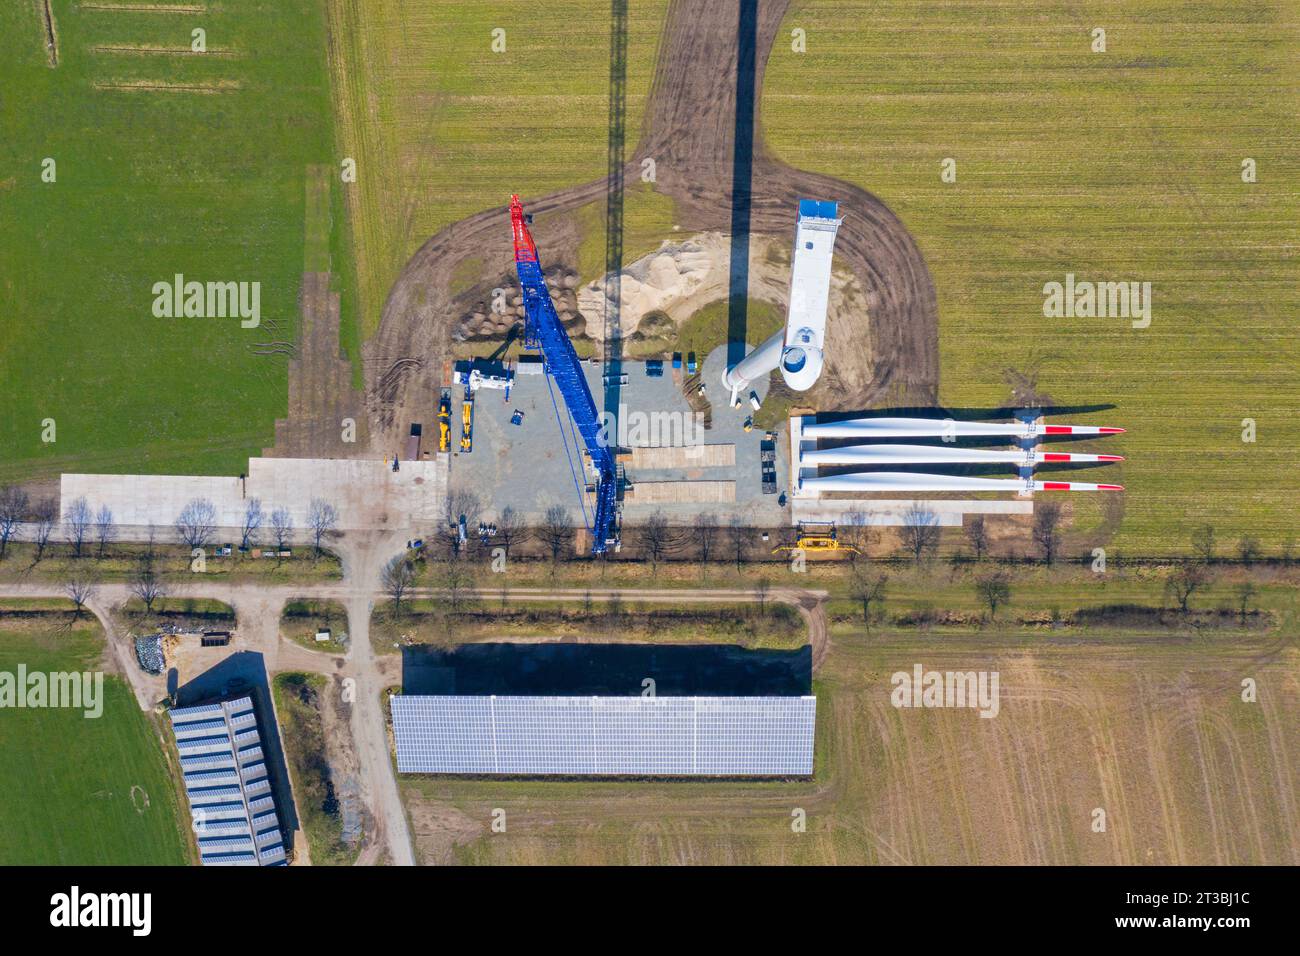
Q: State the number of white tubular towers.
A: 1